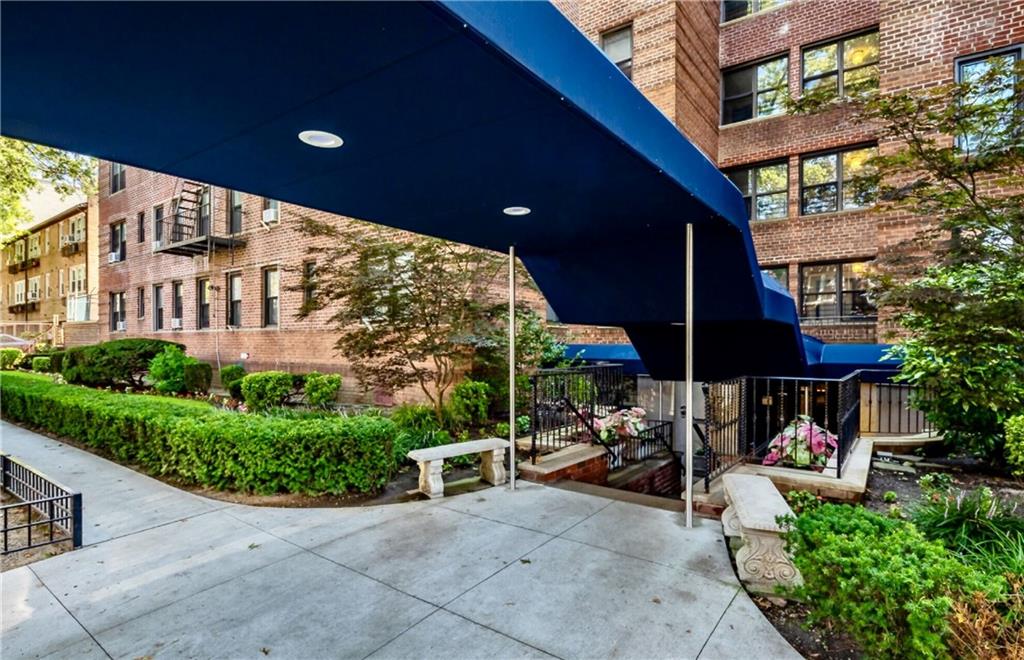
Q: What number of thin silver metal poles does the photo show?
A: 2